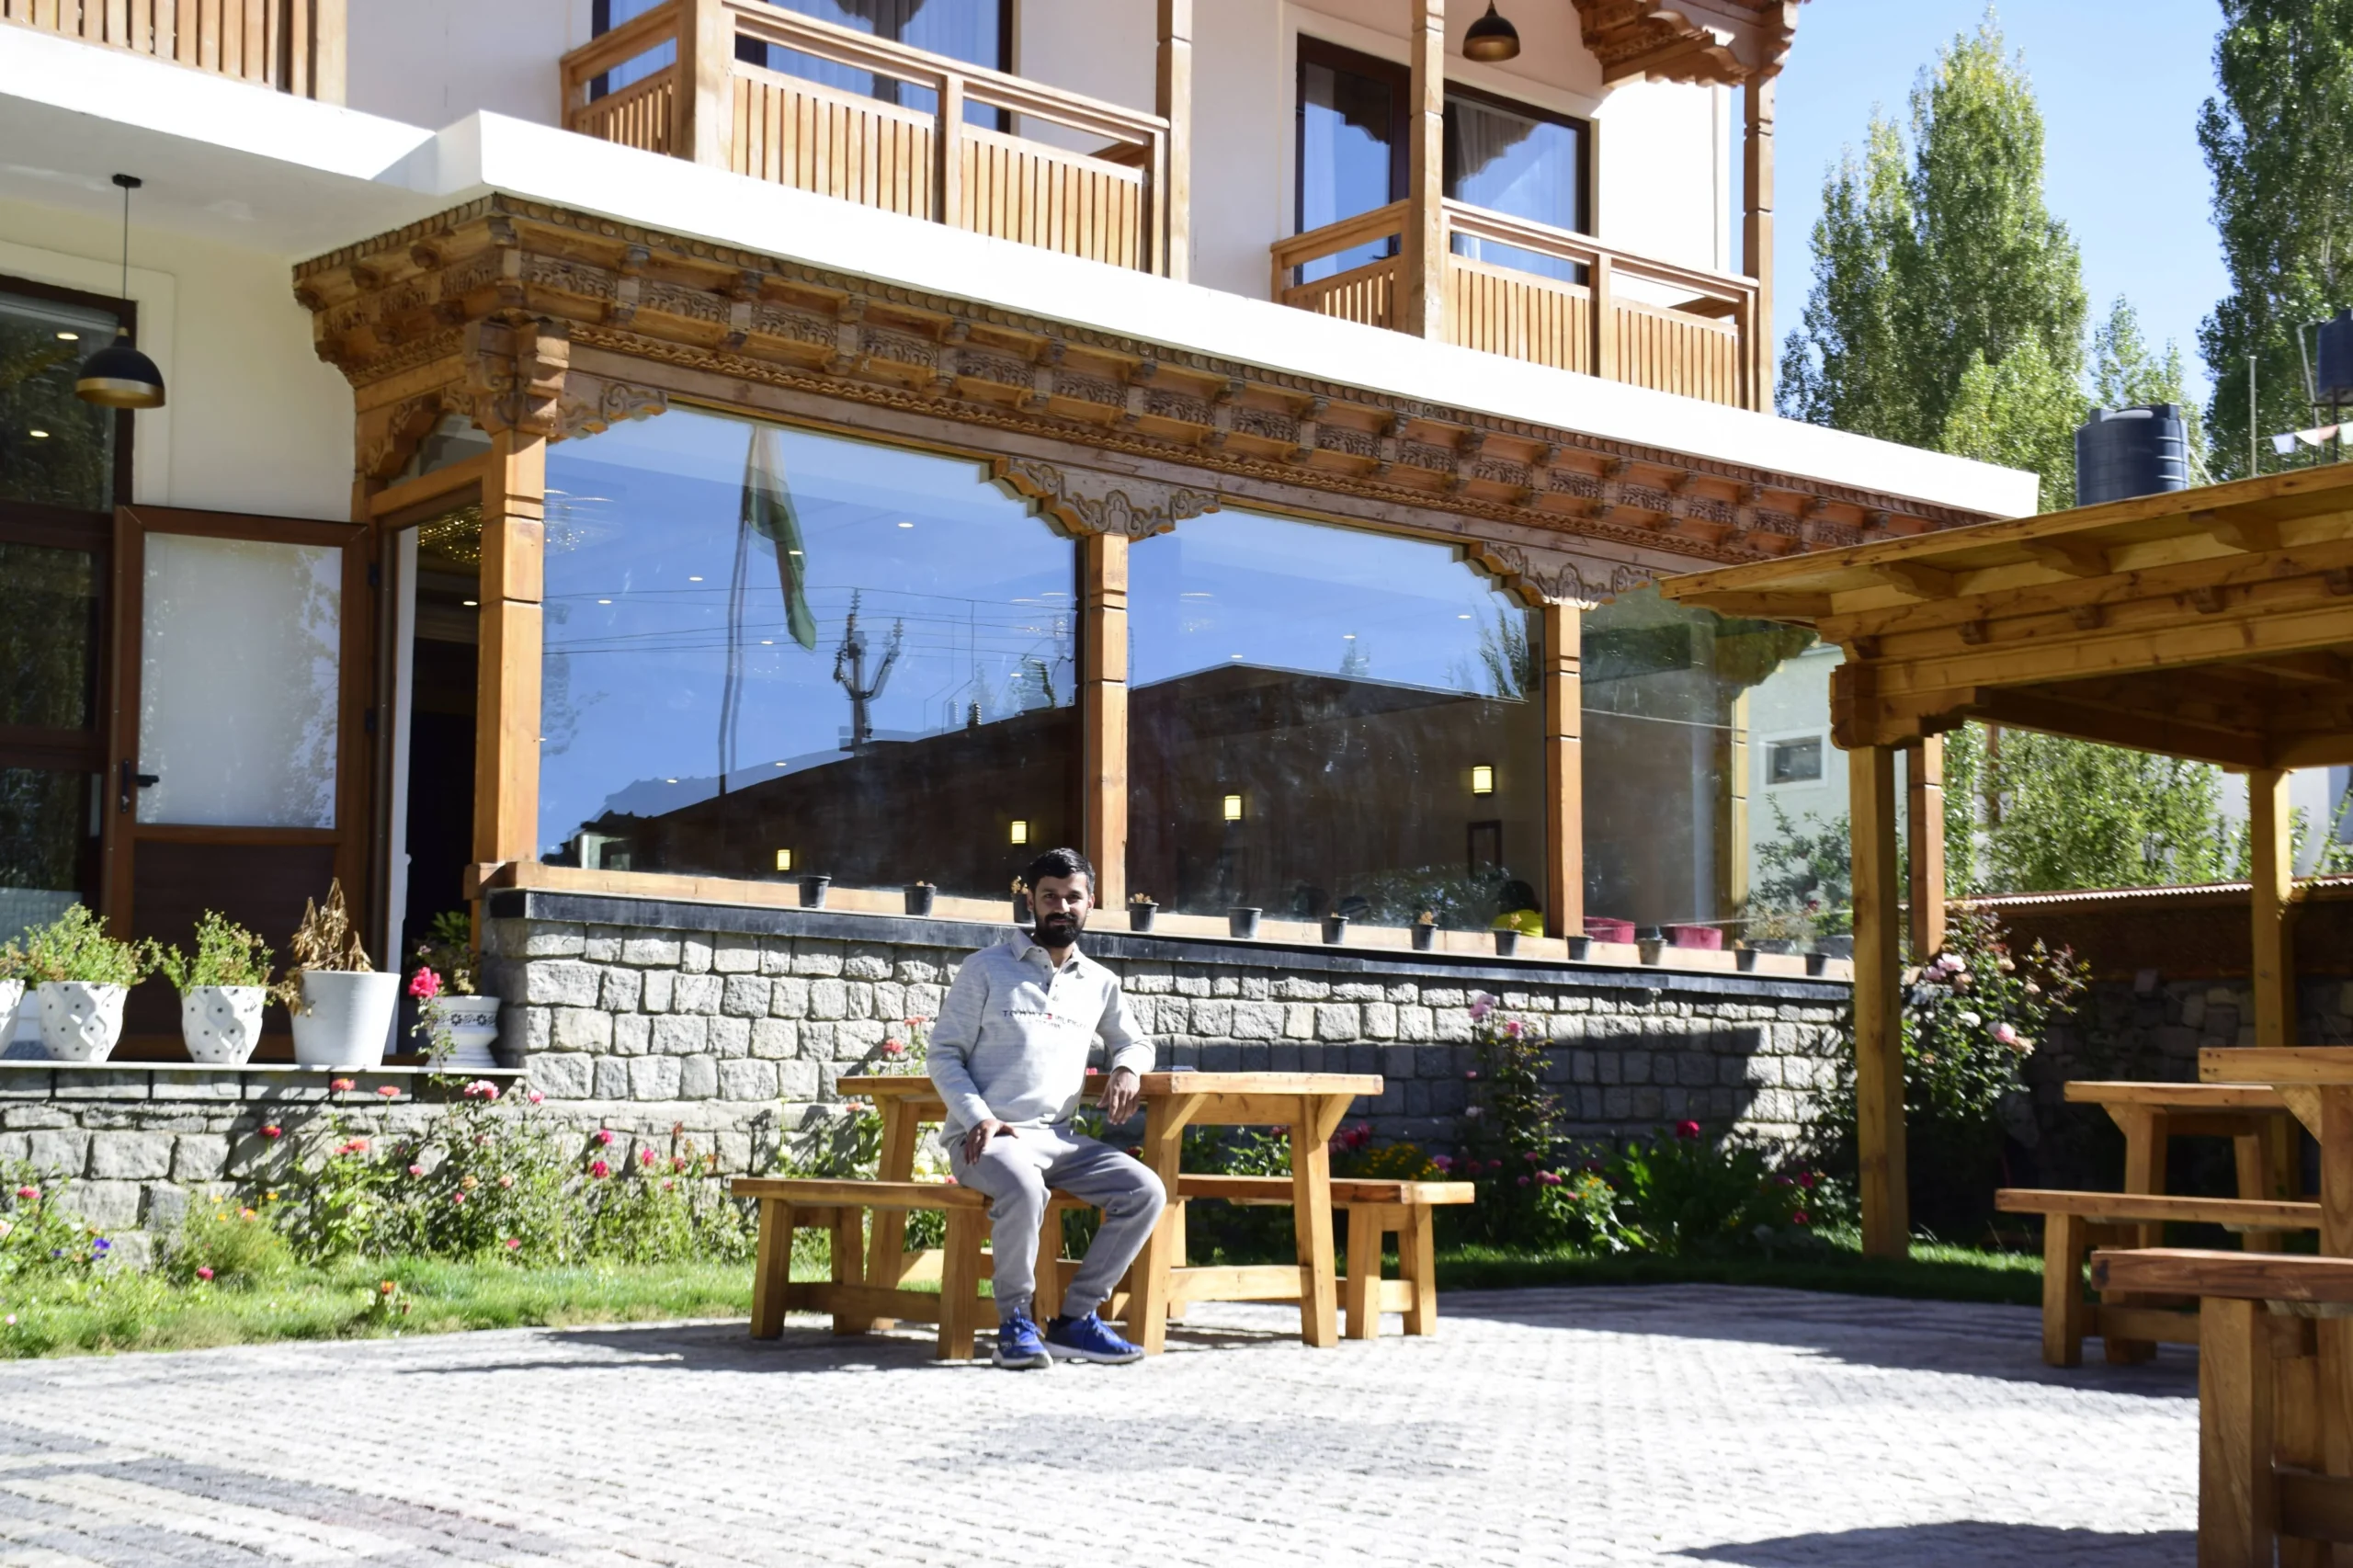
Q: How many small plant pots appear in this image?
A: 12